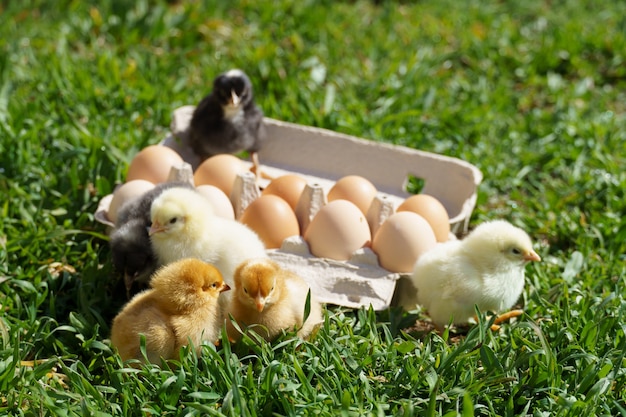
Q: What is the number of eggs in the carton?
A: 10